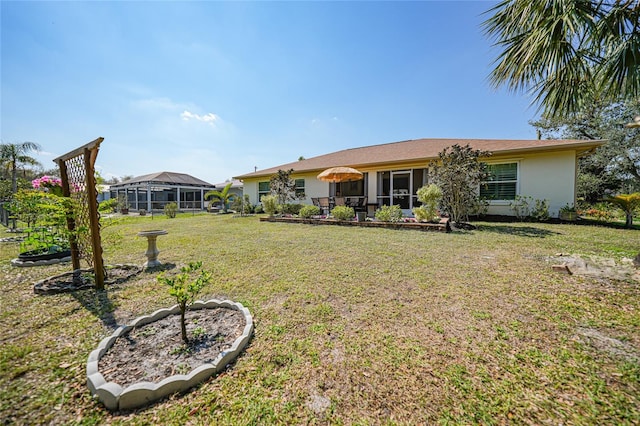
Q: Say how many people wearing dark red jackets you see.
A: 0